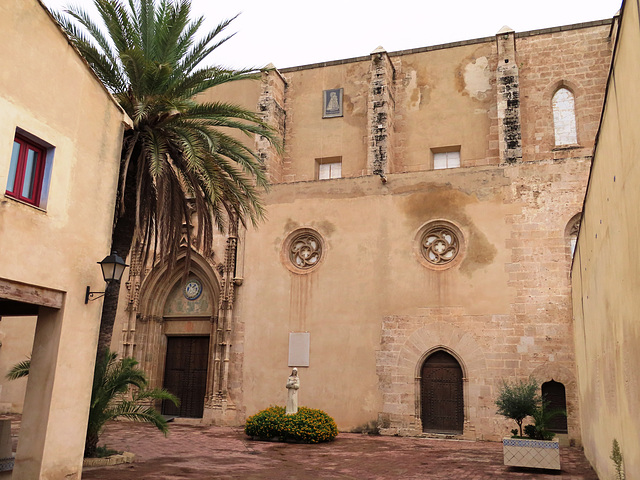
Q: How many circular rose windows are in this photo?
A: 2